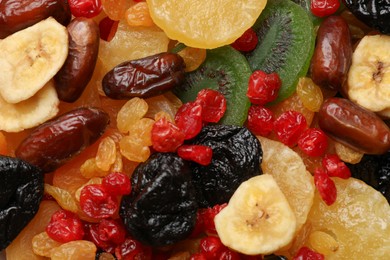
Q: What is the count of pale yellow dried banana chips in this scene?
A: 4